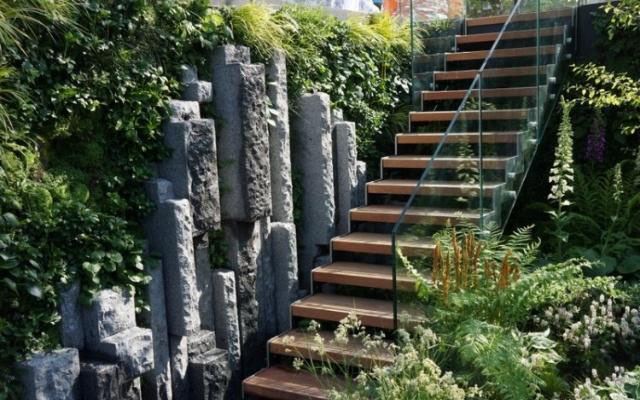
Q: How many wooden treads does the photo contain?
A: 15